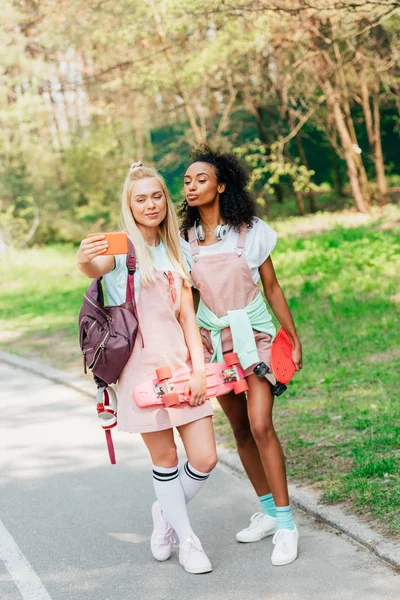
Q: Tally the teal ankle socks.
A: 2